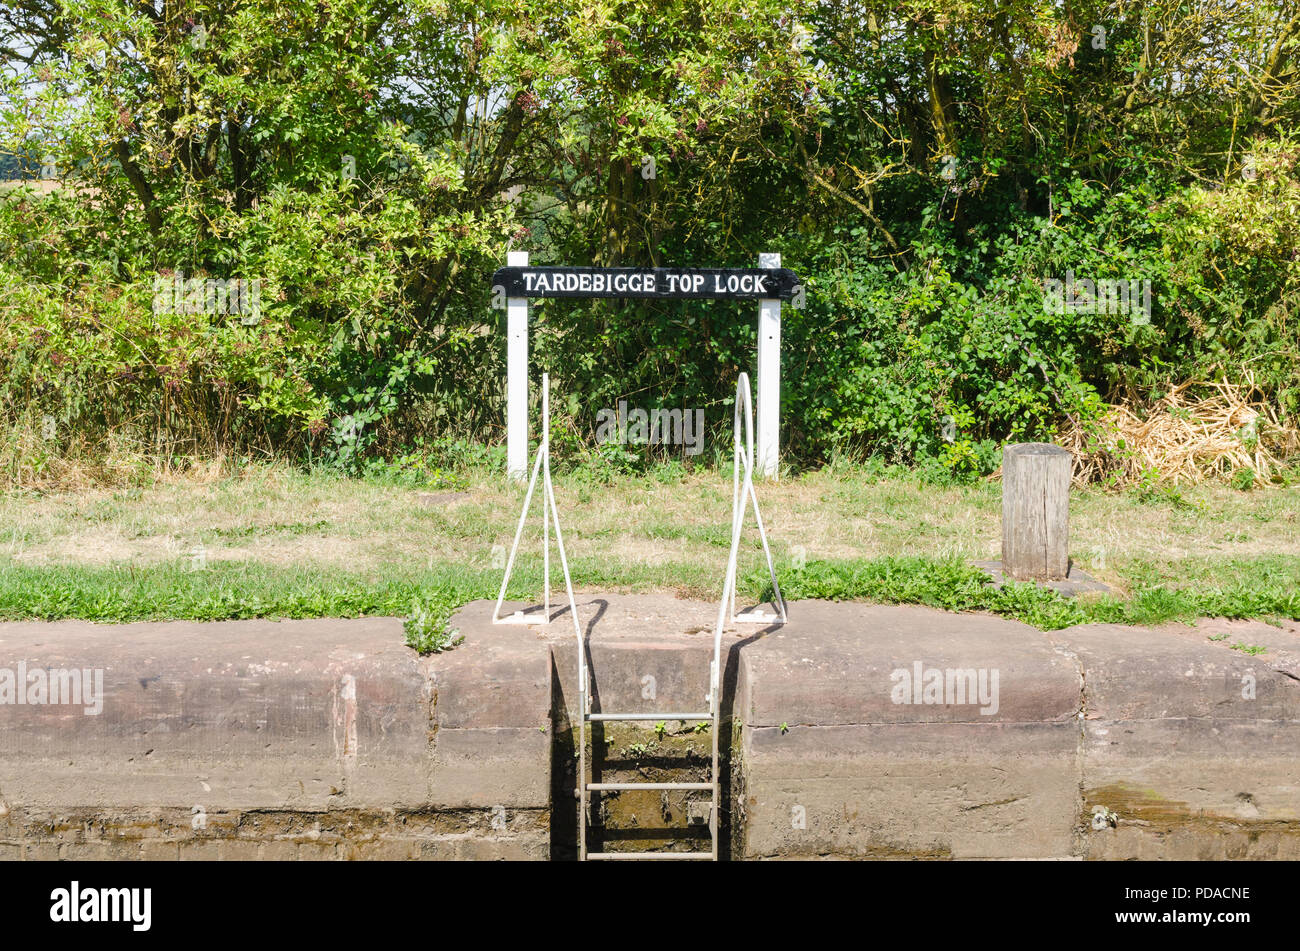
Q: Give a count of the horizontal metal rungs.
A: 3